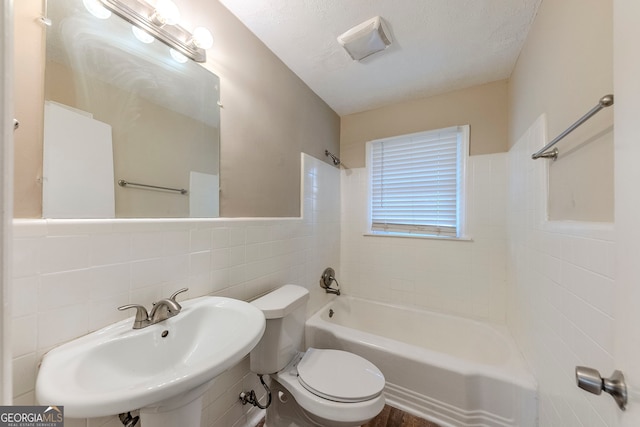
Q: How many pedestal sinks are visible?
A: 1